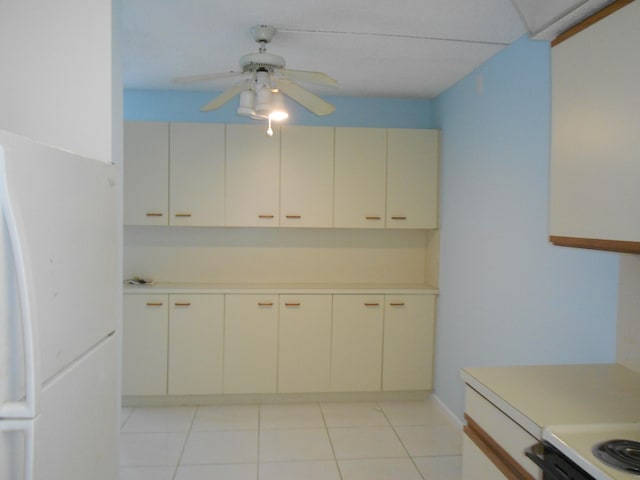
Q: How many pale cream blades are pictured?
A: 4